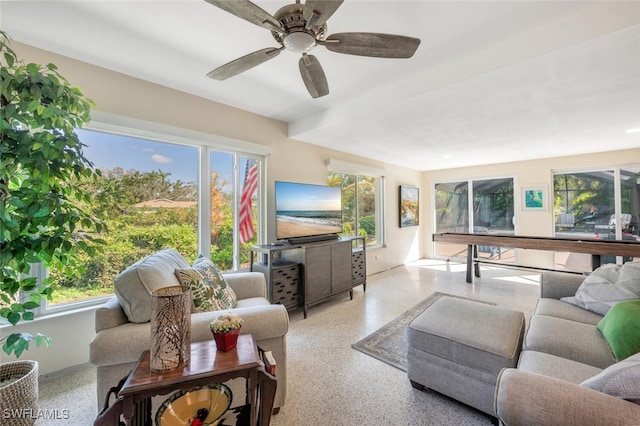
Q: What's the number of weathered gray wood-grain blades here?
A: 5